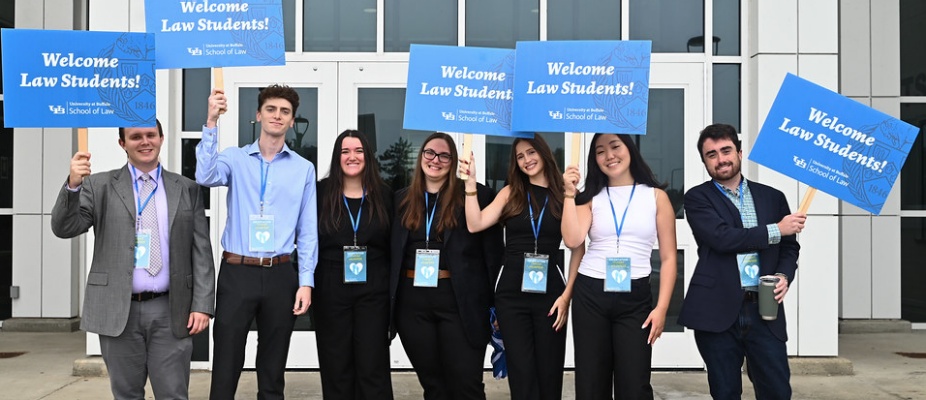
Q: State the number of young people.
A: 7